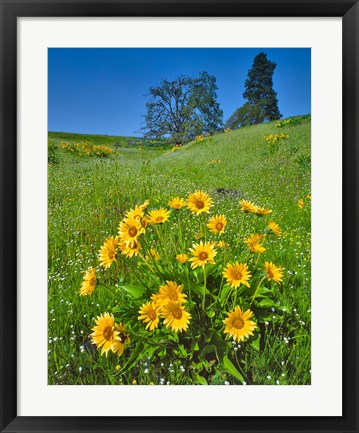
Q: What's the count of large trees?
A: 2